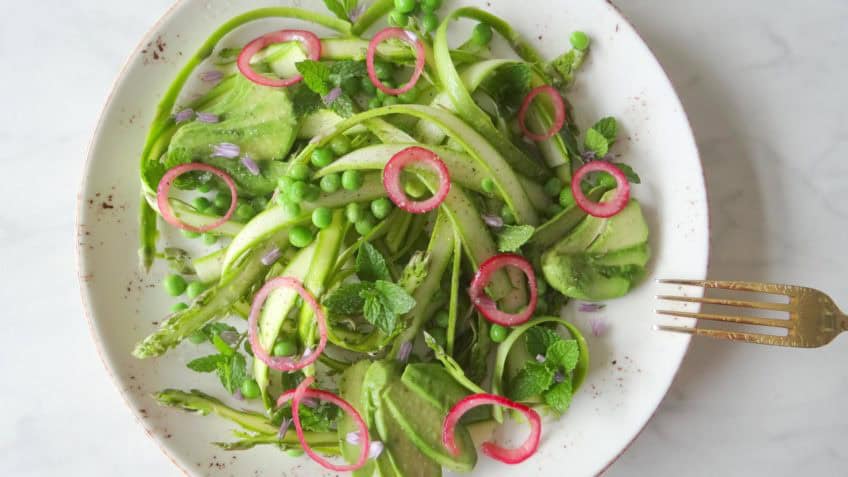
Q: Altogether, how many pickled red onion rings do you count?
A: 10